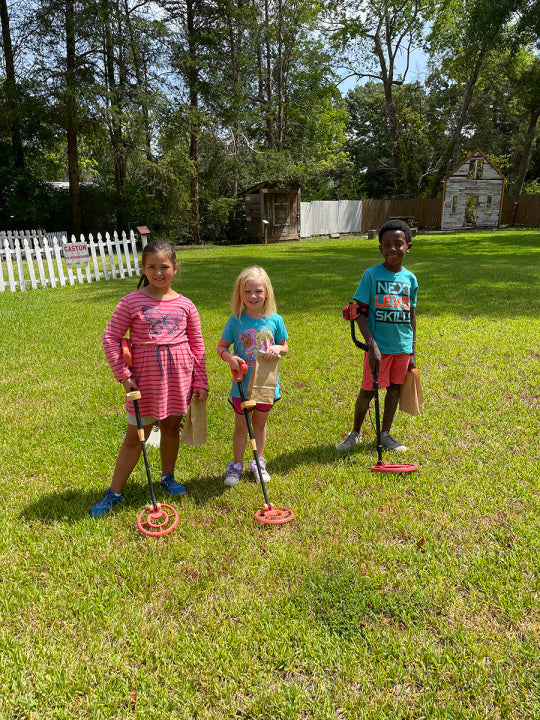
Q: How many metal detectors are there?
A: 3